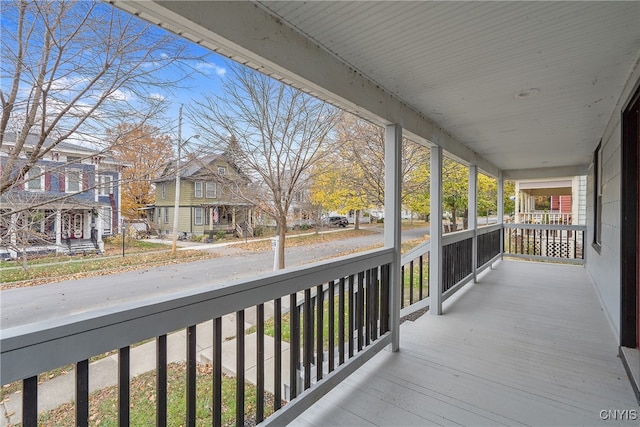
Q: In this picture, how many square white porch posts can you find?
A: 4